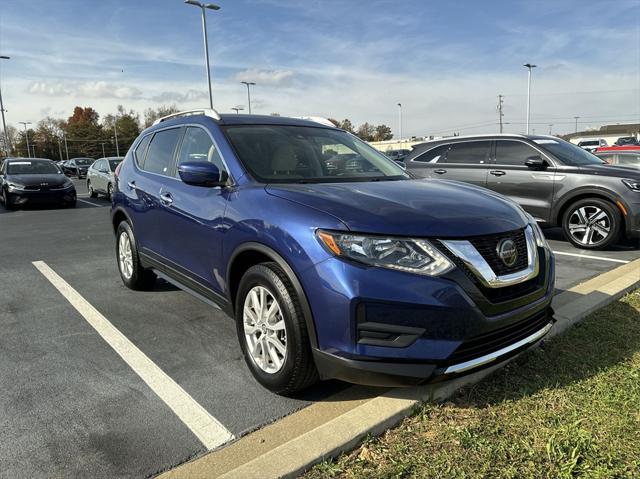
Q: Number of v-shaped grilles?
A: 1